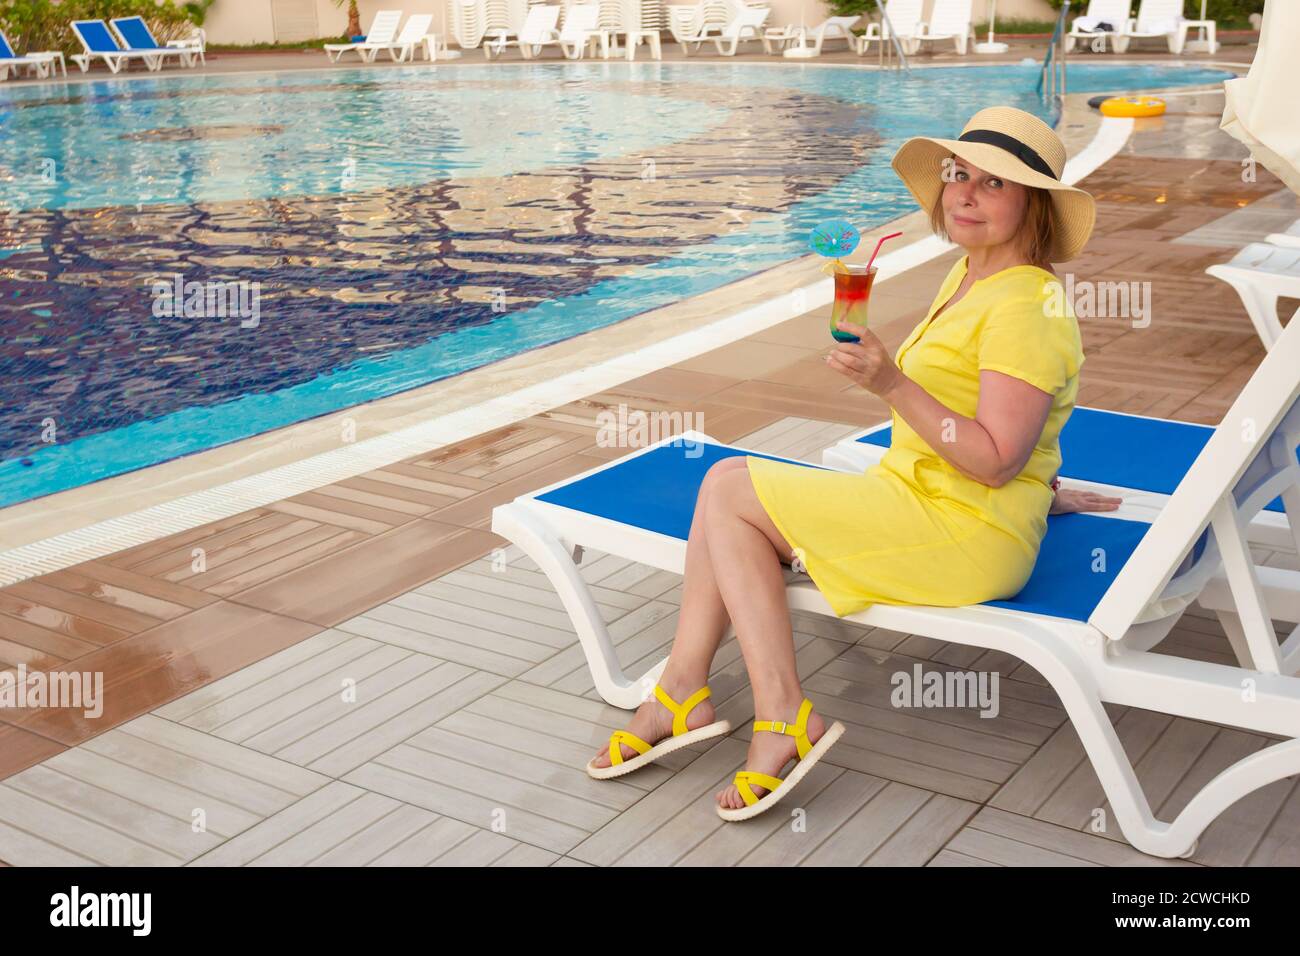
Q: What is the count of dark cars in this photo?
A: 0